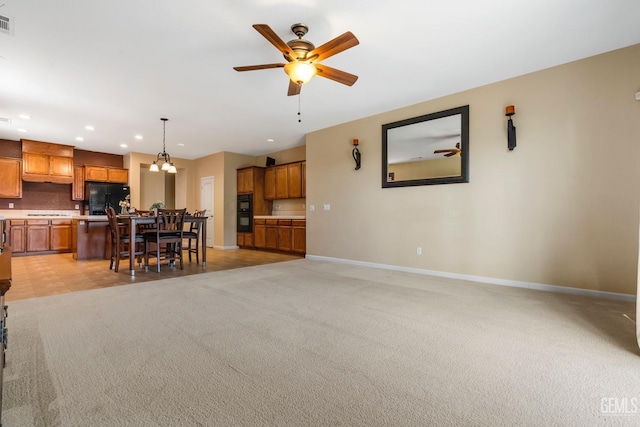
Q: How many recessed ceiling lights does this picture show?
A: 8